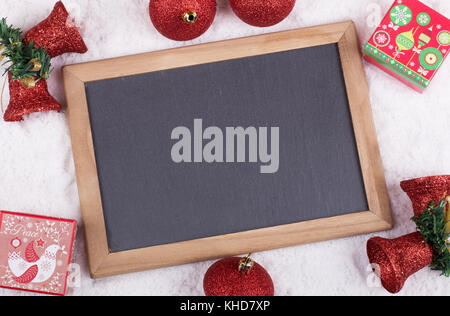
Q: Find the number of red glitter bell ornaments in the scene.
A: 4